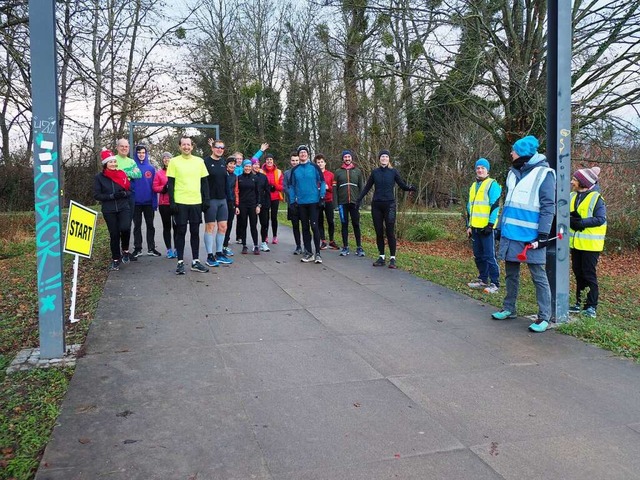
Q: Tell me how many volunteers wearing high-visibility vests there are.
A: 3